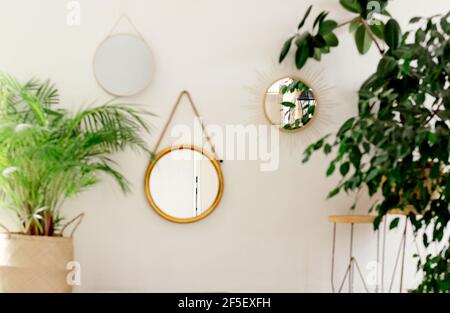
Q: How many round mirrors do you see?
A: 3